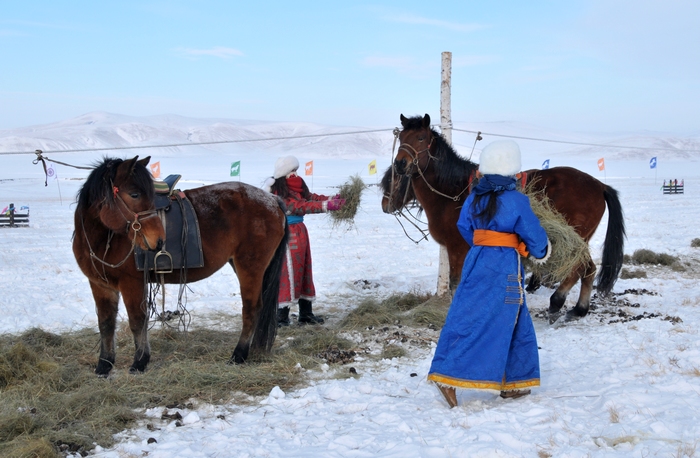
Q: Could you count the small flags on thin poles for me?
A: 8